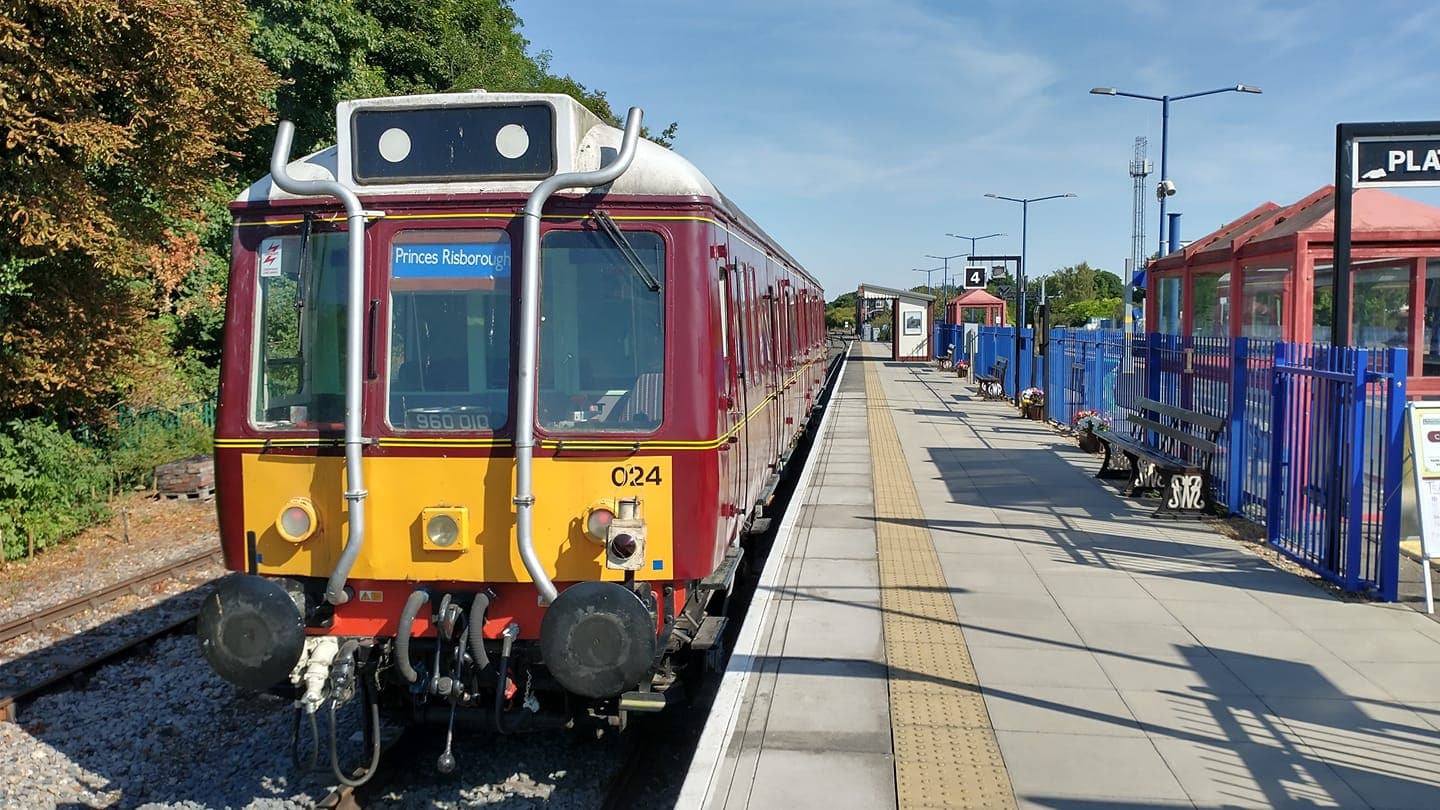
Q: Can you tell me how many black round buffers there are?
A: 2